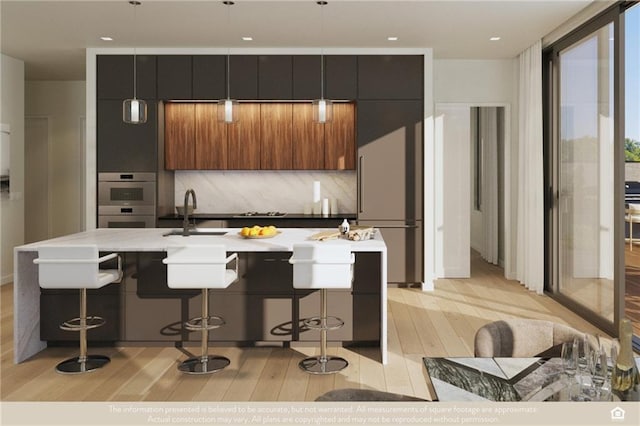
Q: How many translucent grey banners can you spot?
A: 1